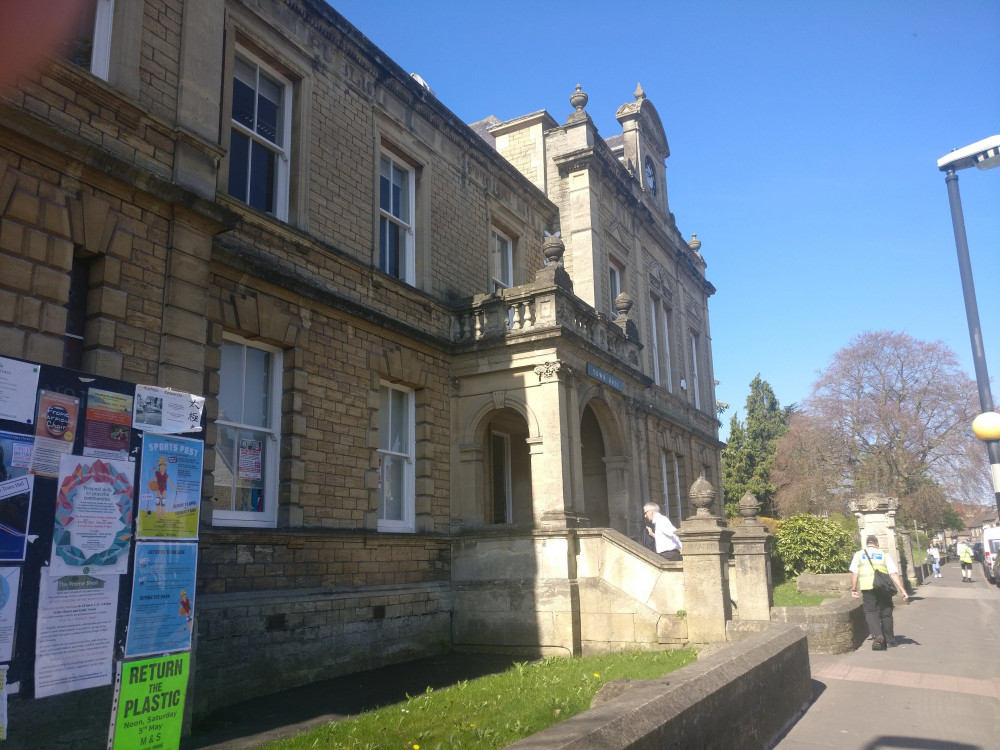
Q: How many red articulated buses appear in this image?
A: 0